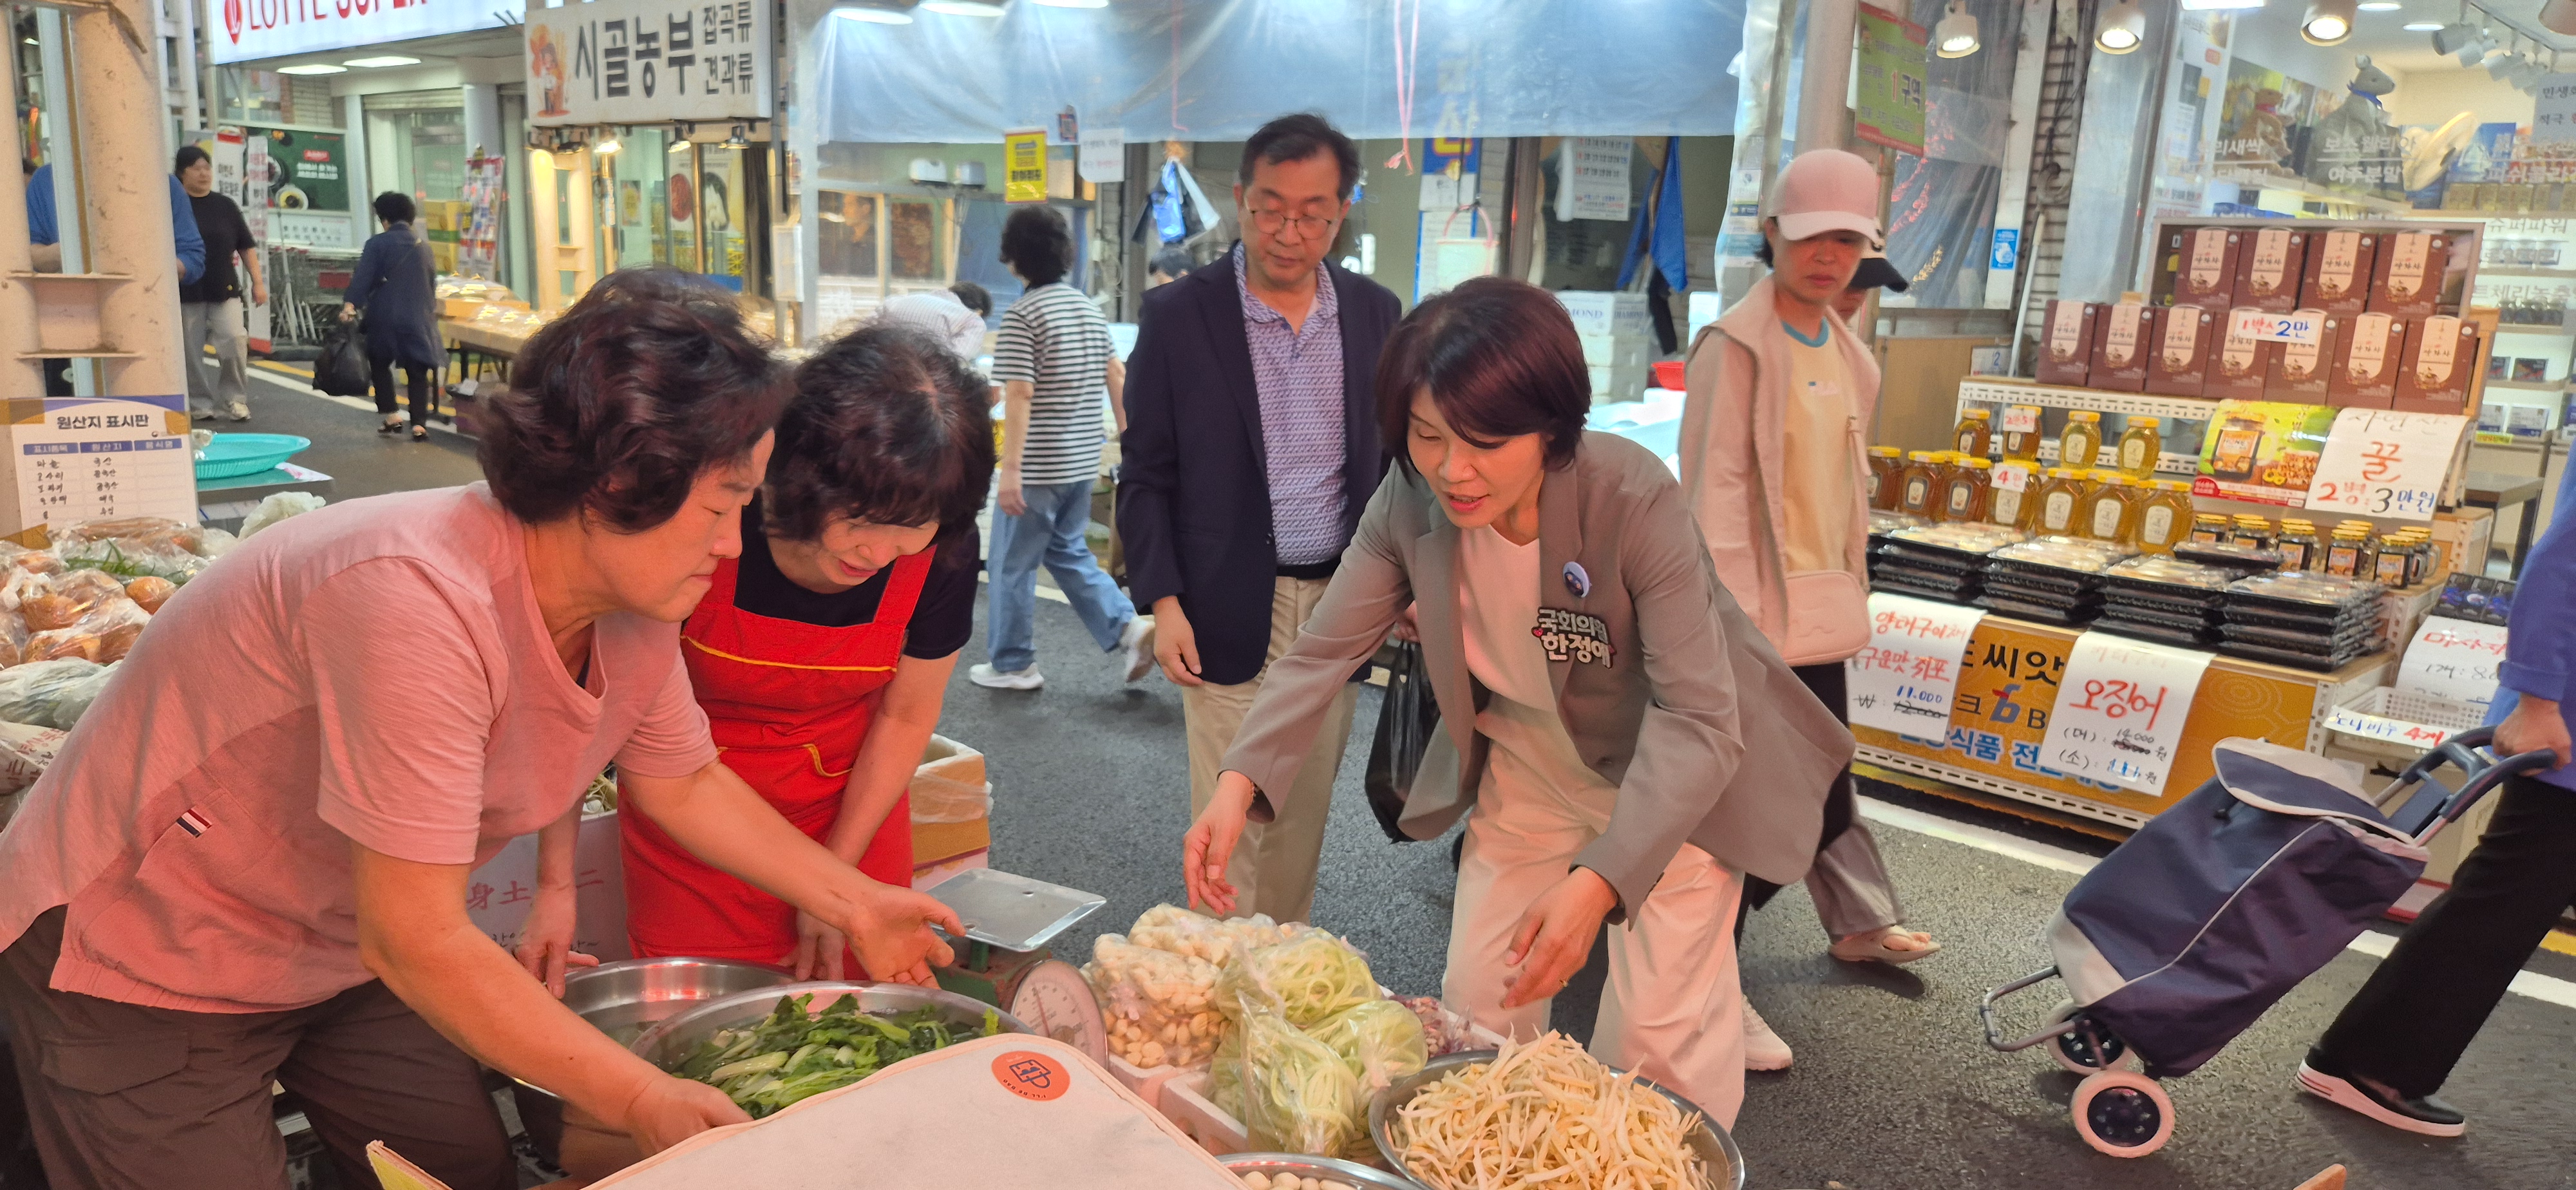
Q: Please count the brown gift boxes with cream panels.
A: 11